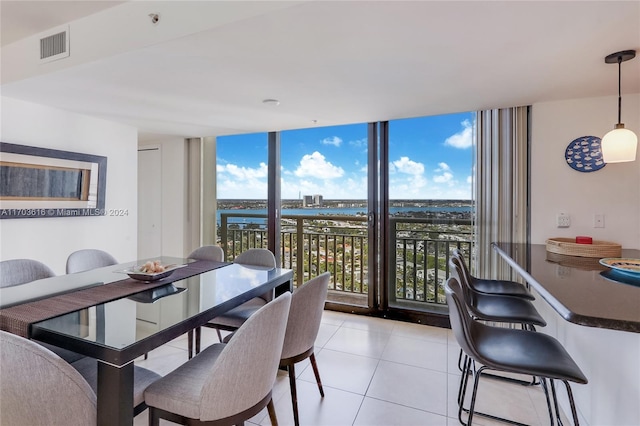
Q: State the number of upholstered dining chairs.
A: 7